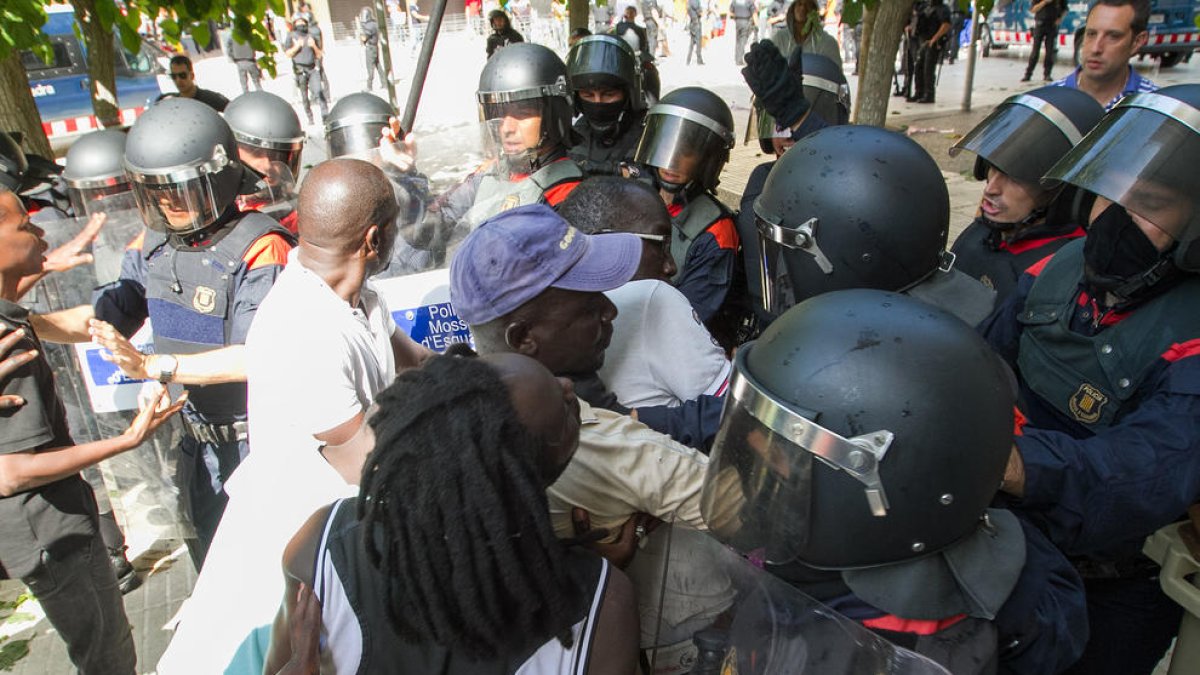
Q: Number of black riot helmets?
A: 13